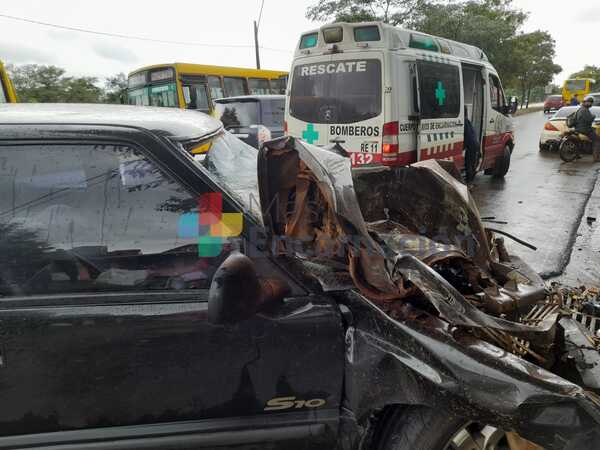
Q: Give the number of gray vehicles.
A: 1